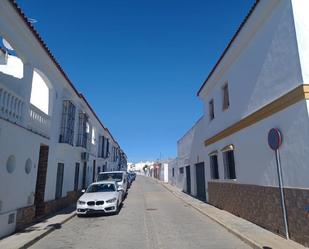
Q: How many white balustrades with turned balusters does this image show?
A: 2